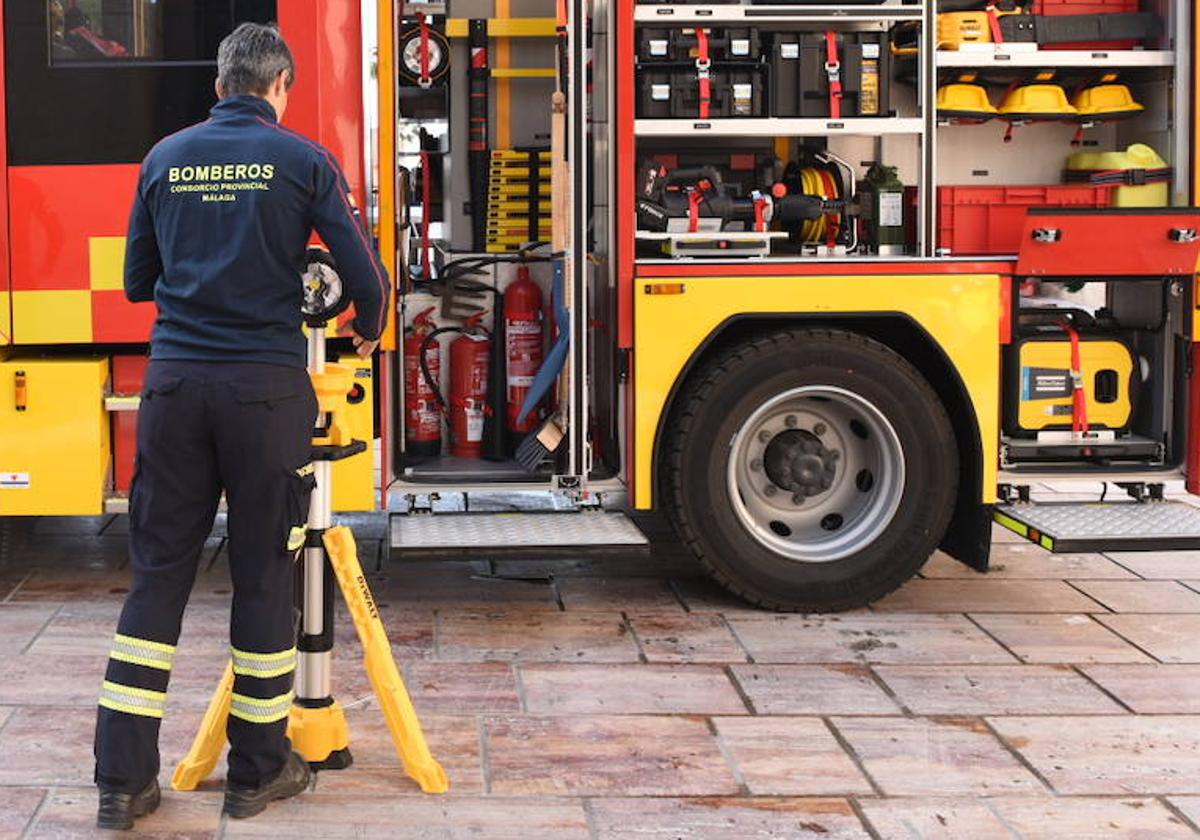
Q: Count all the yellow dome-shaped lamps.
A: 3